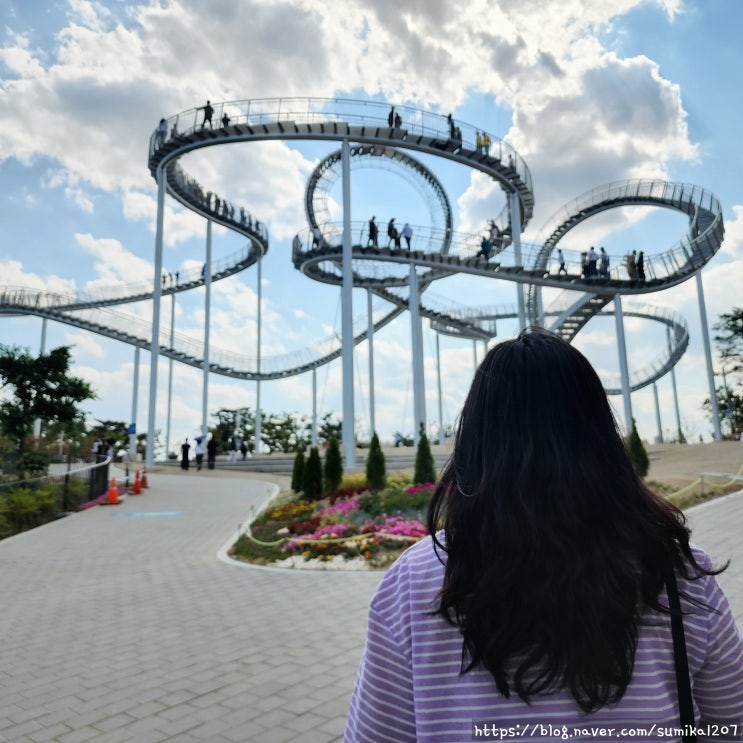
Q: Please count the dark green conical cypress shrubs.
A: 6